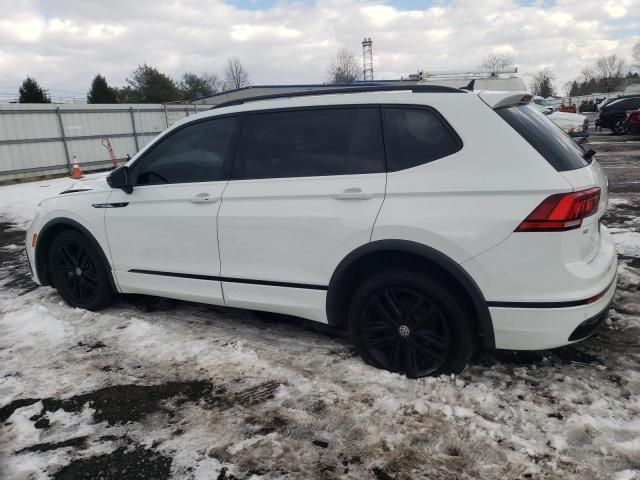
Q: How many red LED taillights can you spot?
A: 1